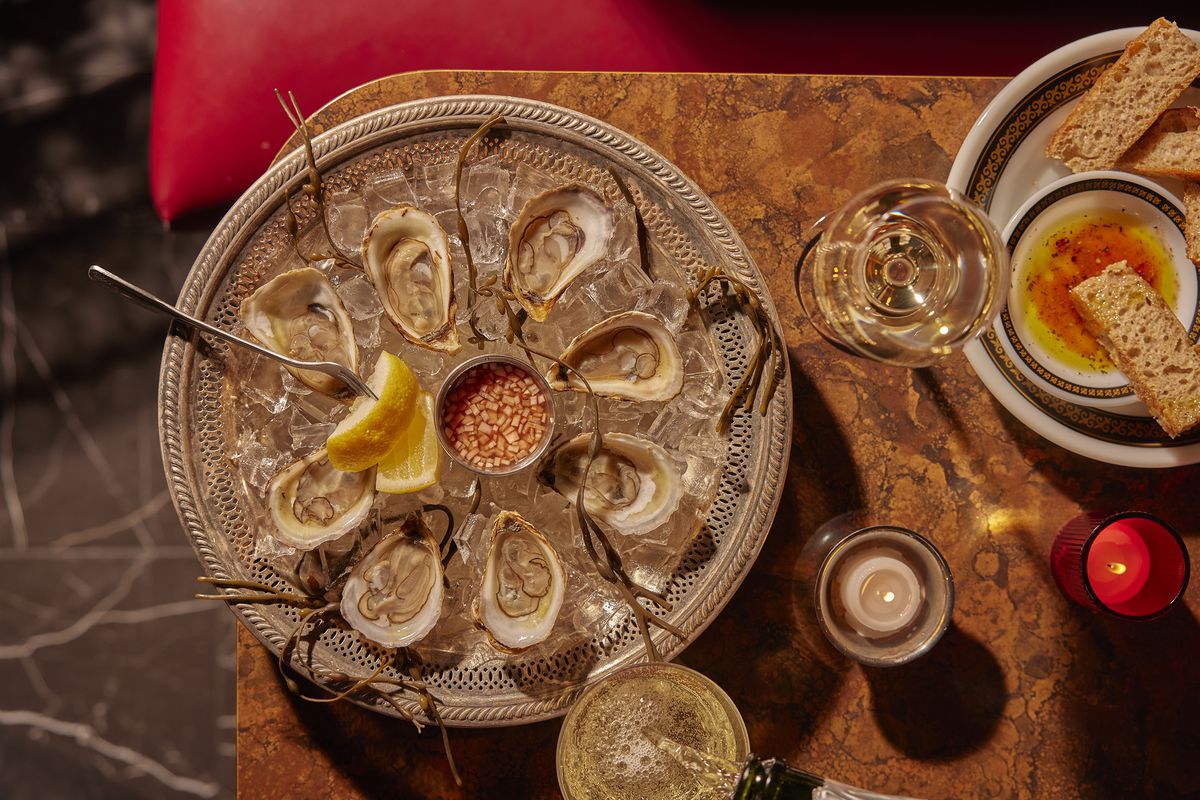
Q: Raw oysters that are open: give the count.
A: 8